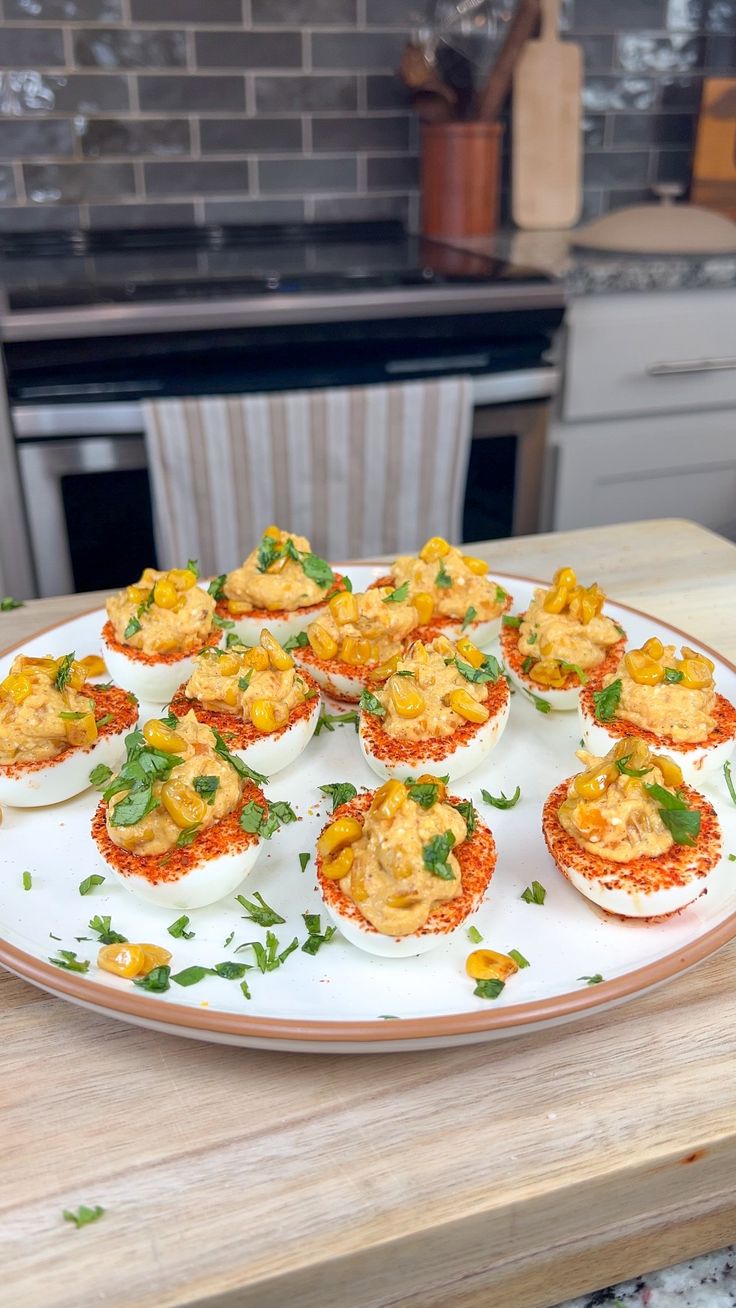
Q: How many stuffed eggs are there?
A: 12